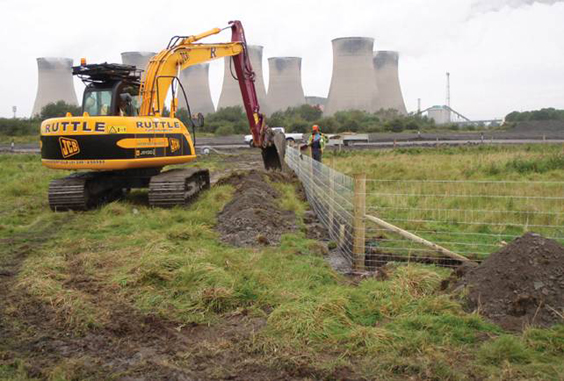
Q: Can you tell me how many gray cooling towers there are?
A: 7